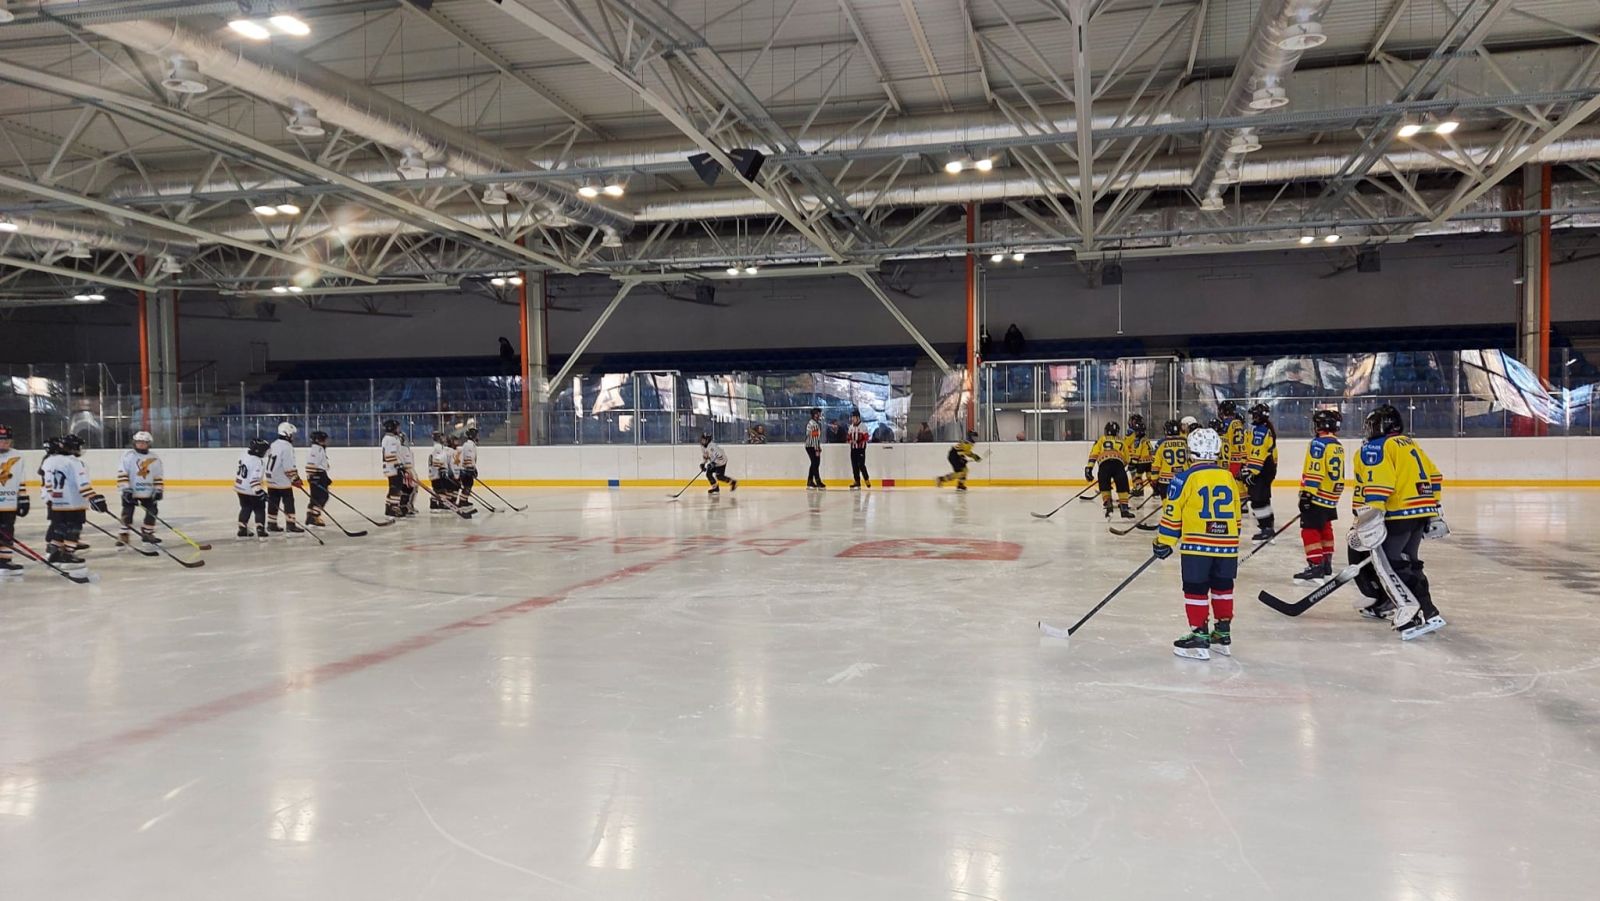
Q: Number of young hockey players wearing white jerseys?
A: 13